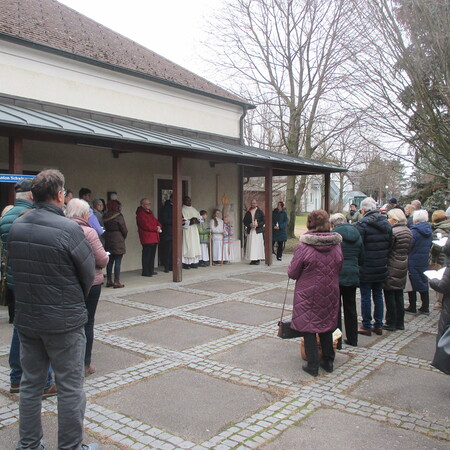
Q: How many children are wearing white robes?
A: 3